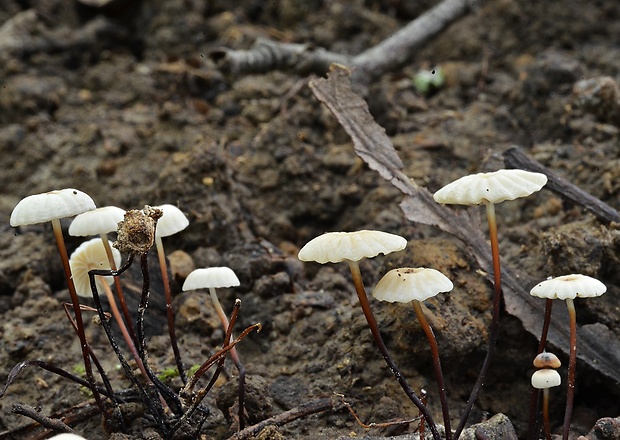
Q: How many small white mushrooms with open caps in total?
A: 9